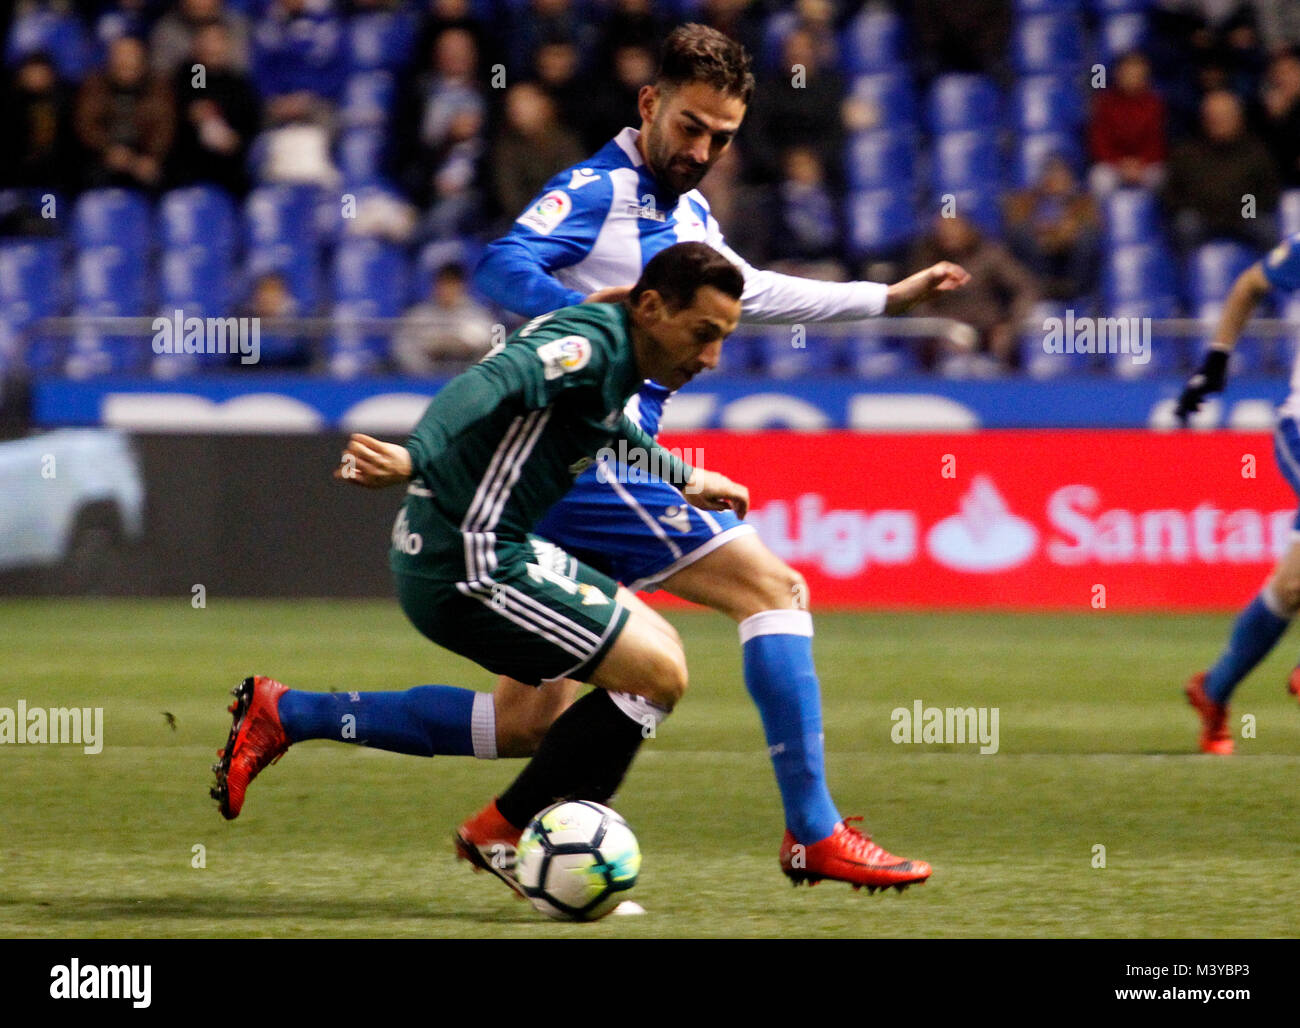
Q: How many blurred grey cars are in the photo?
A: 1